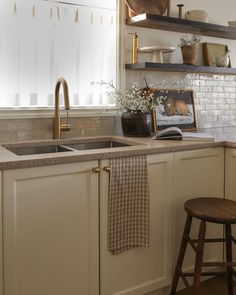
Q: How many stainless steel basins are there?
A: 2